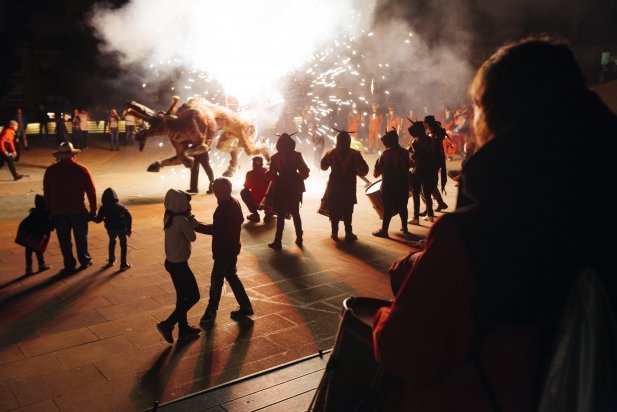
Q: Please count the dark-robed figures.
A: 5